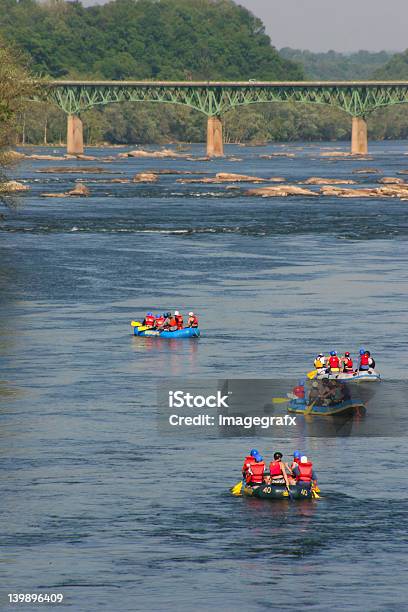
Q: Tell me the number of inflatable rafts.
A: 4